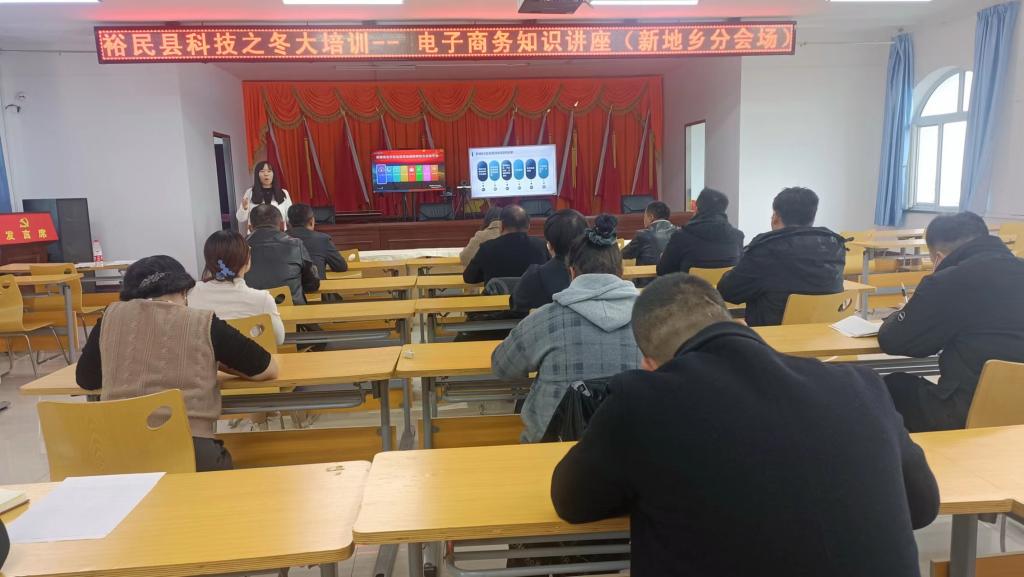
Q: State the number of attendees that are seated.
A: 13